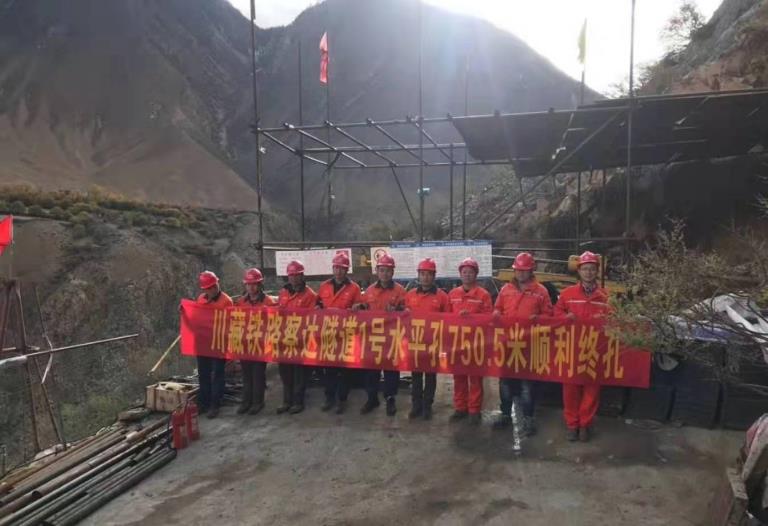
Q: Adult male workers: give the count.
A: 9